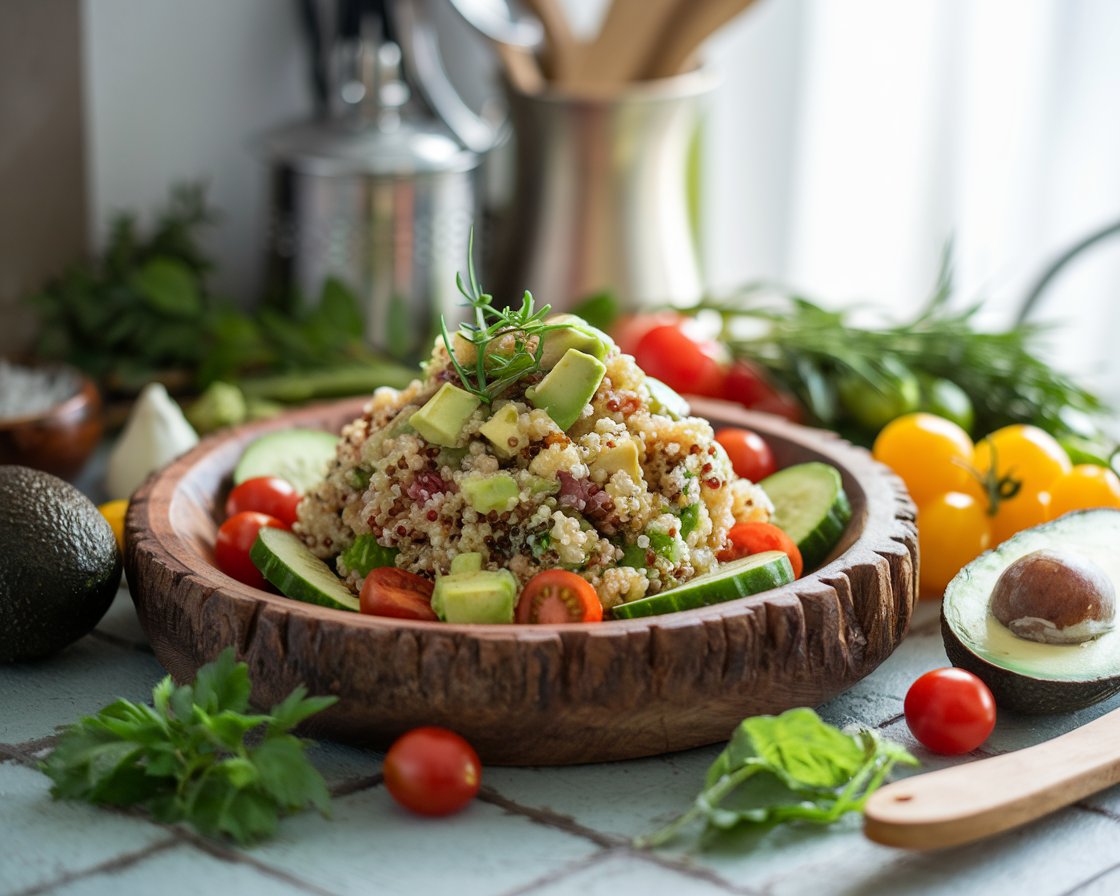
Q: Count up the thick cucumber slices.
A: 4